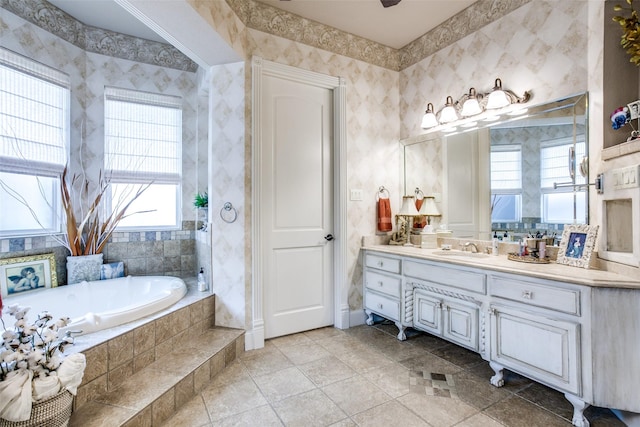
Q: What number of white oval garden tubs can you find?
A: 1